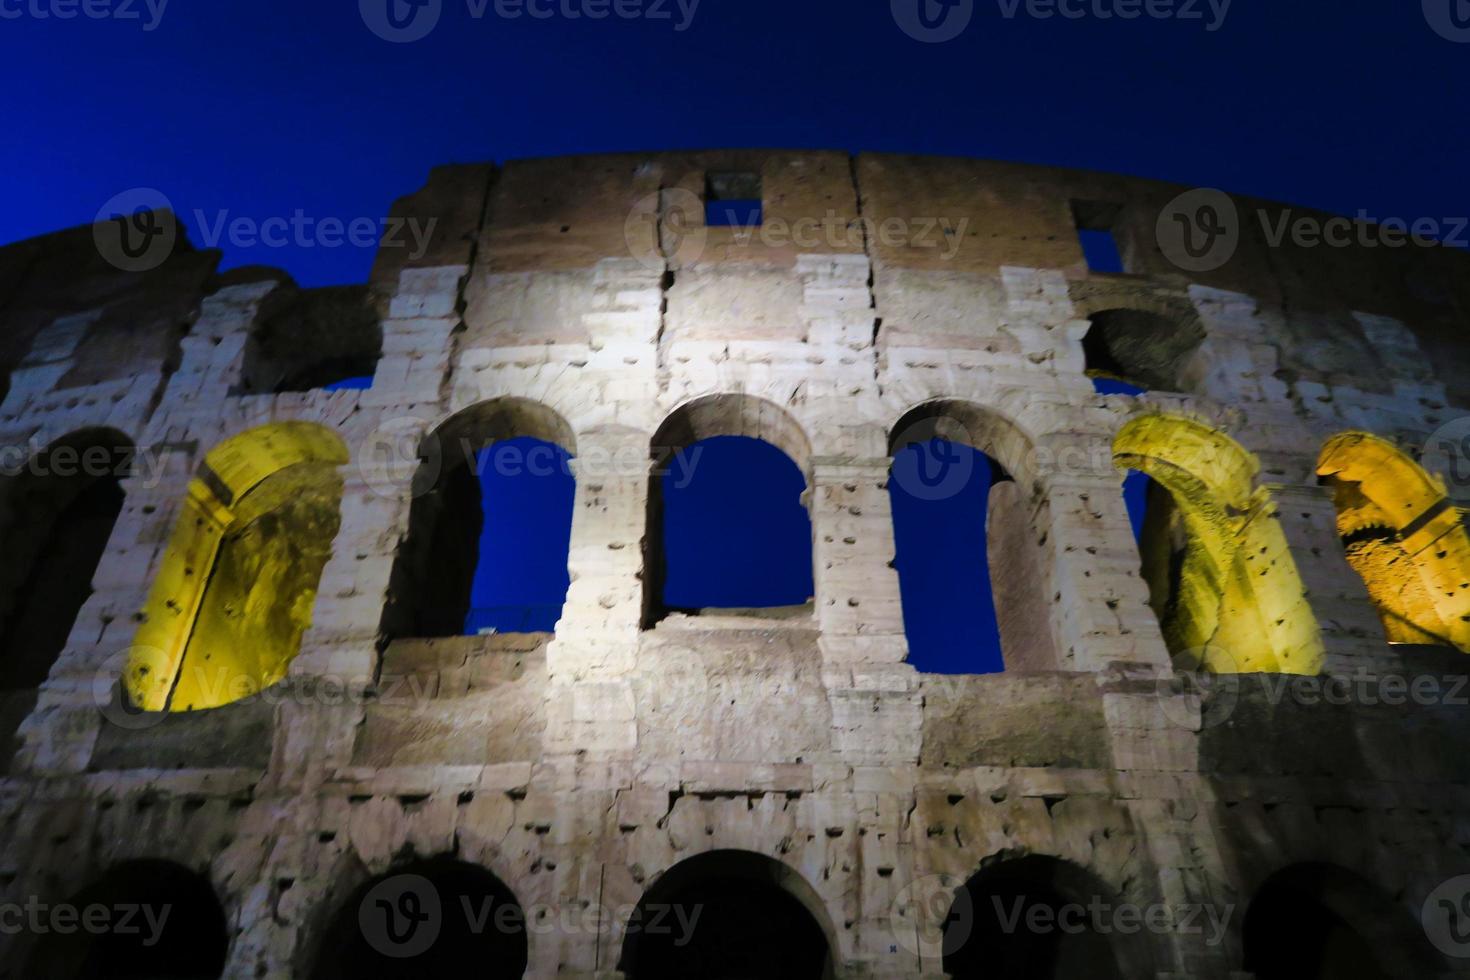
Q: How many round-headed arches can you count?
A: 12